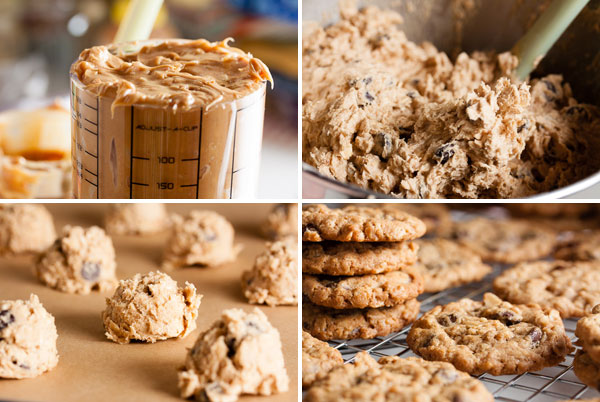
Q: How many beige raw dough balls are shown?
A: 9